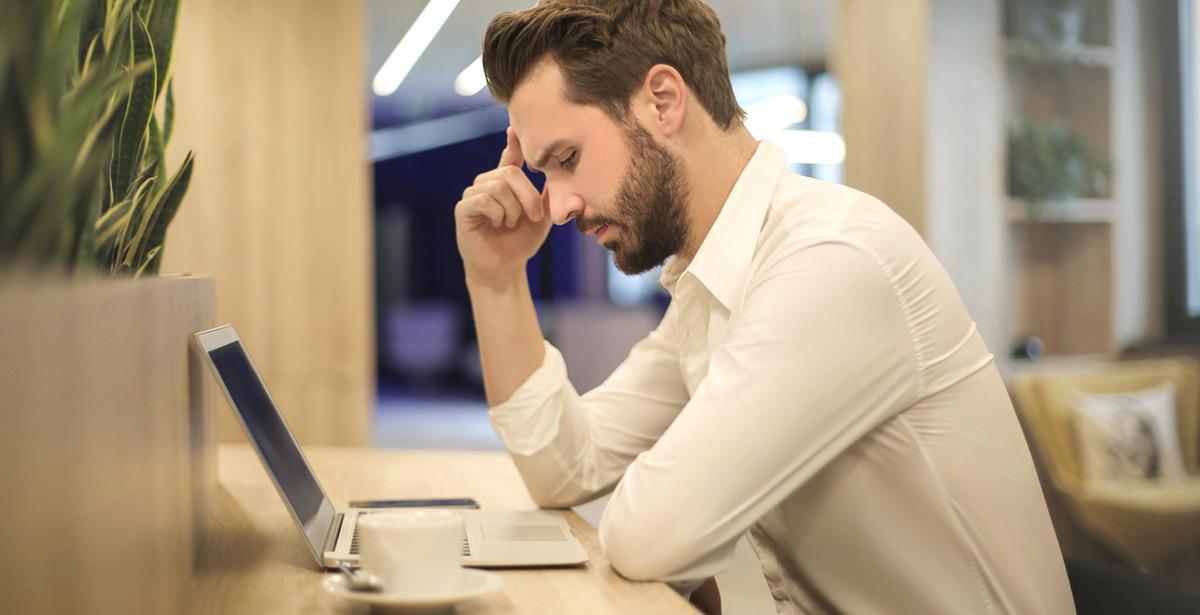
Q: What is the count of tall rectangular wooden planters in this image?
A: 1